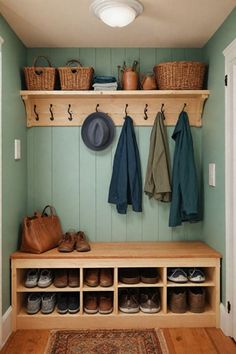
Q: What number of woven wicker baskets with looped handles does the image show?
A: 2